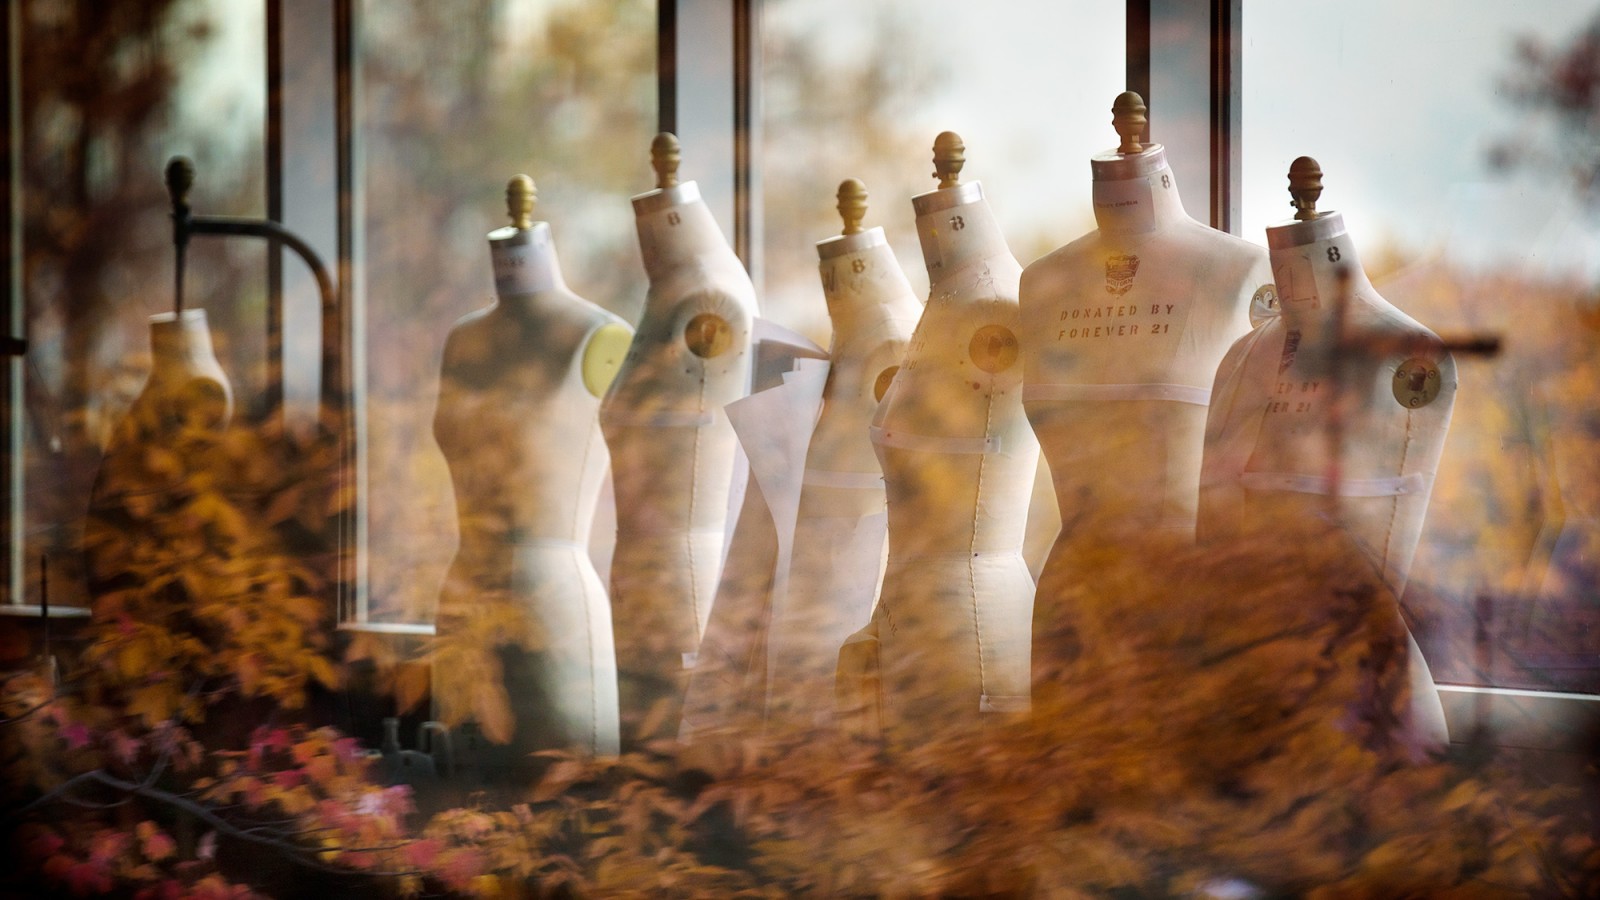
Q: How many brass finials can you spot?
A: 7